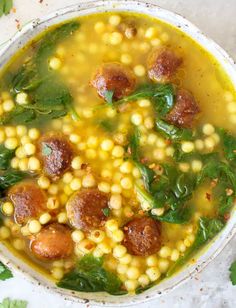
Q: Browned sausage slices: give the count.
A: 8